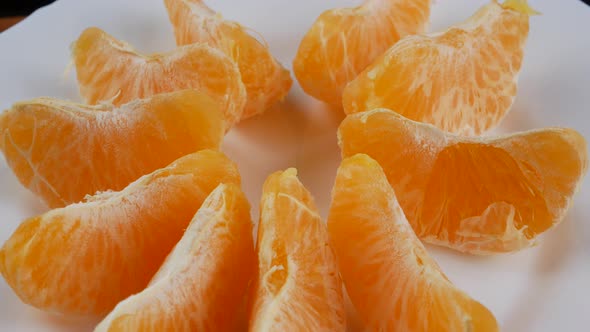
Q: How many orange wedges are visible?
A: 10